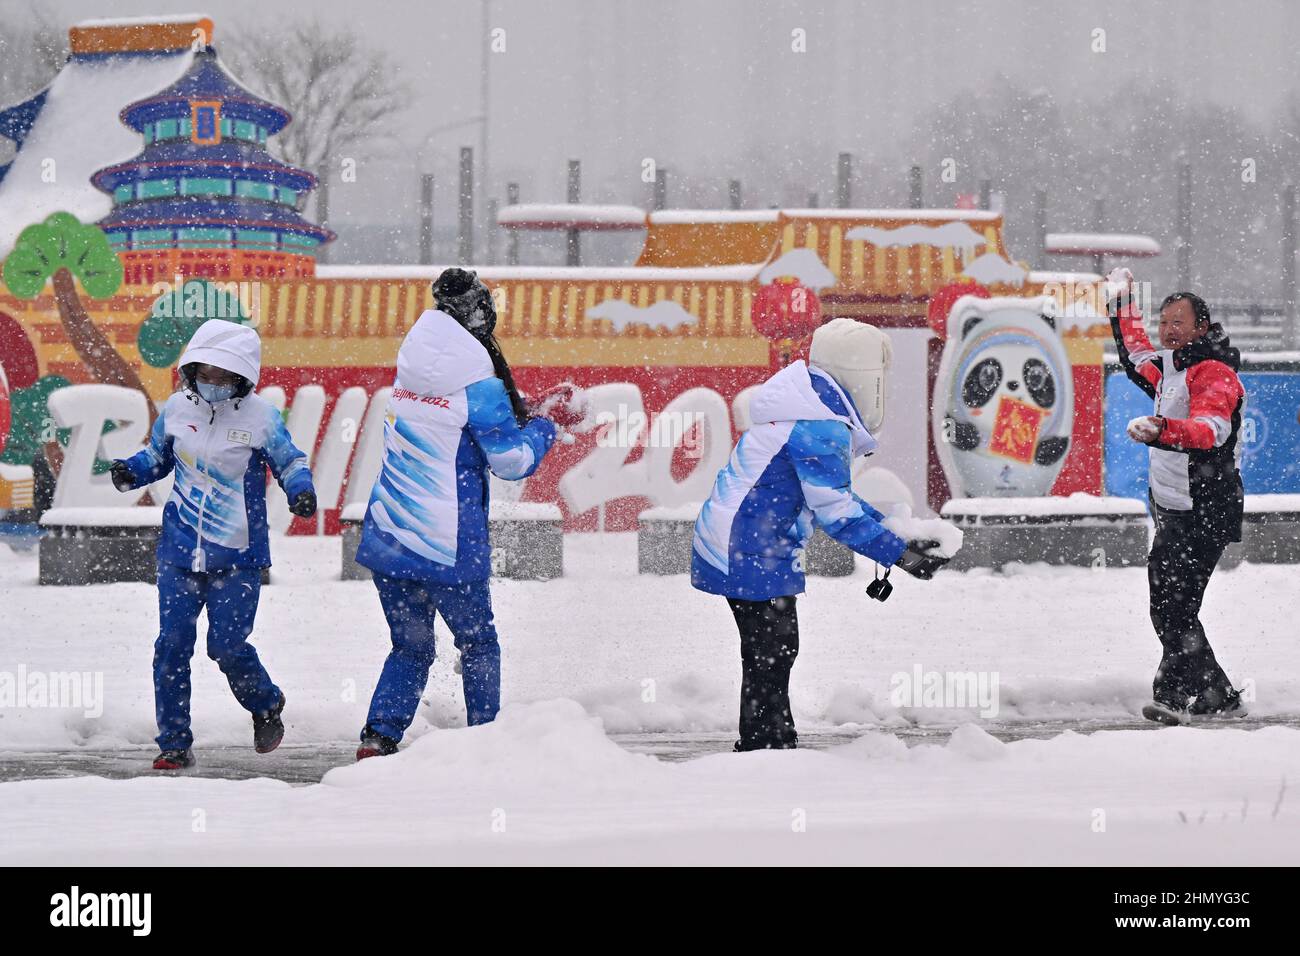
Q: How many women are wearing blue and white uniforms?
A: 3